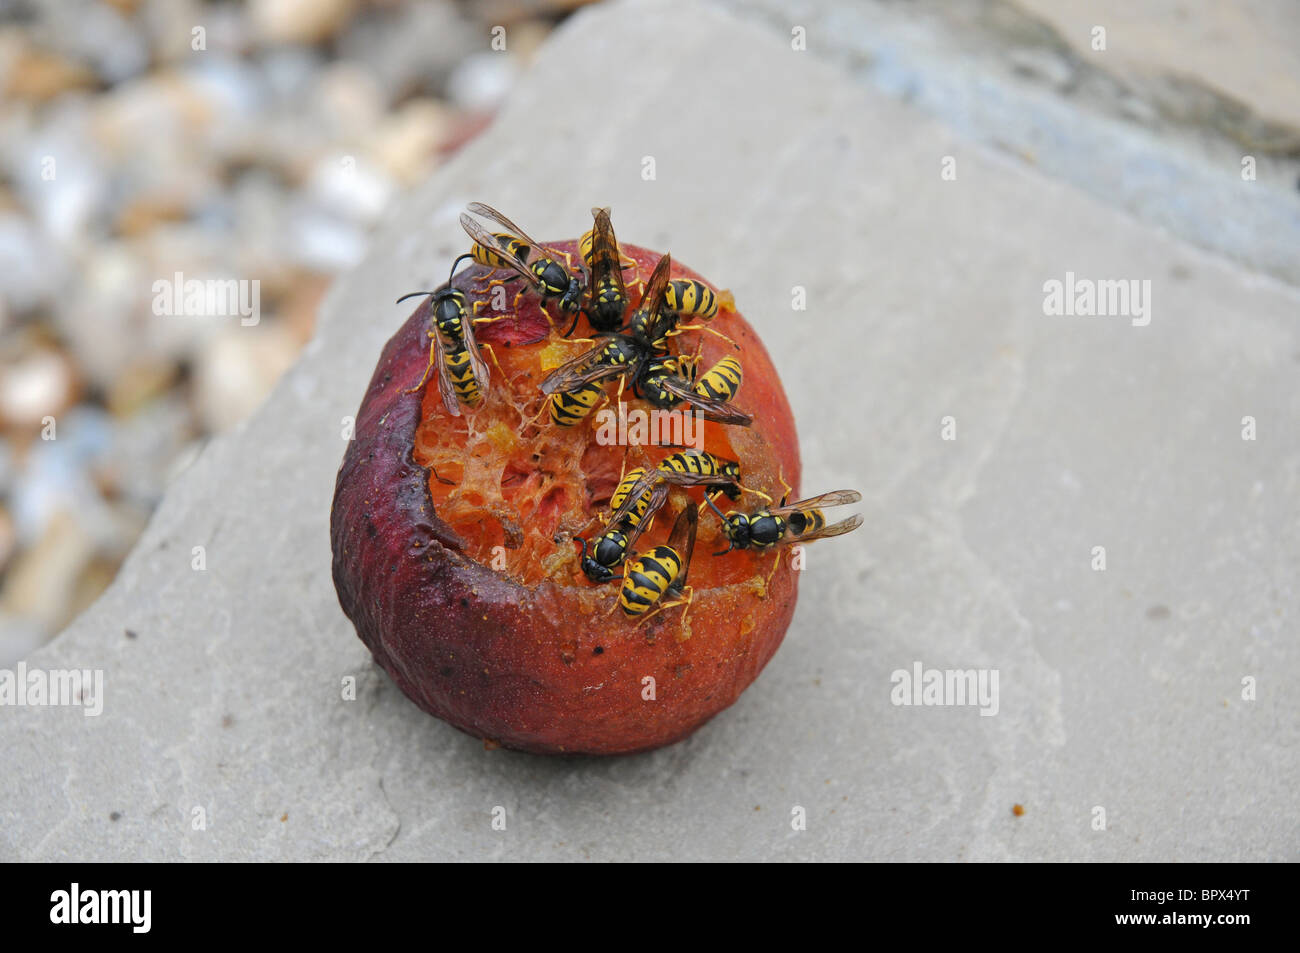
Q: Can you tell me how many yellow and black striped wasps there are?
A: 10